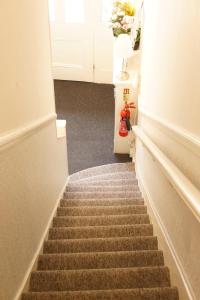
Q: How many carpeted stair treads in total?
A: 13